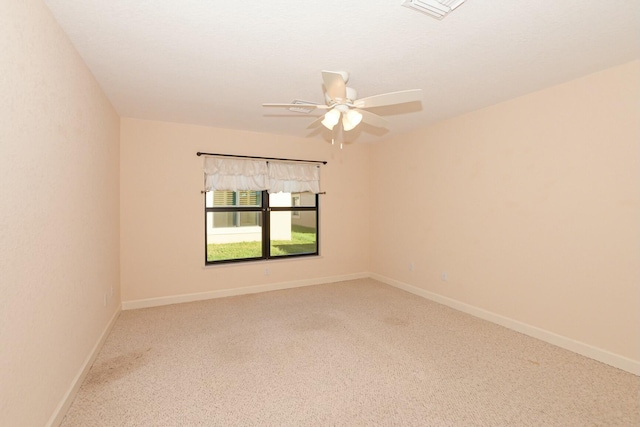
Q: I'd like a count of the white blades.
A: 5